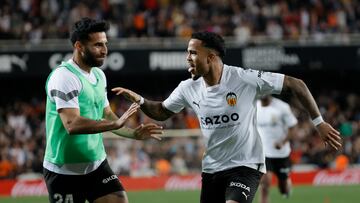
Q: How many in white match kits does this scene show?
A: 2